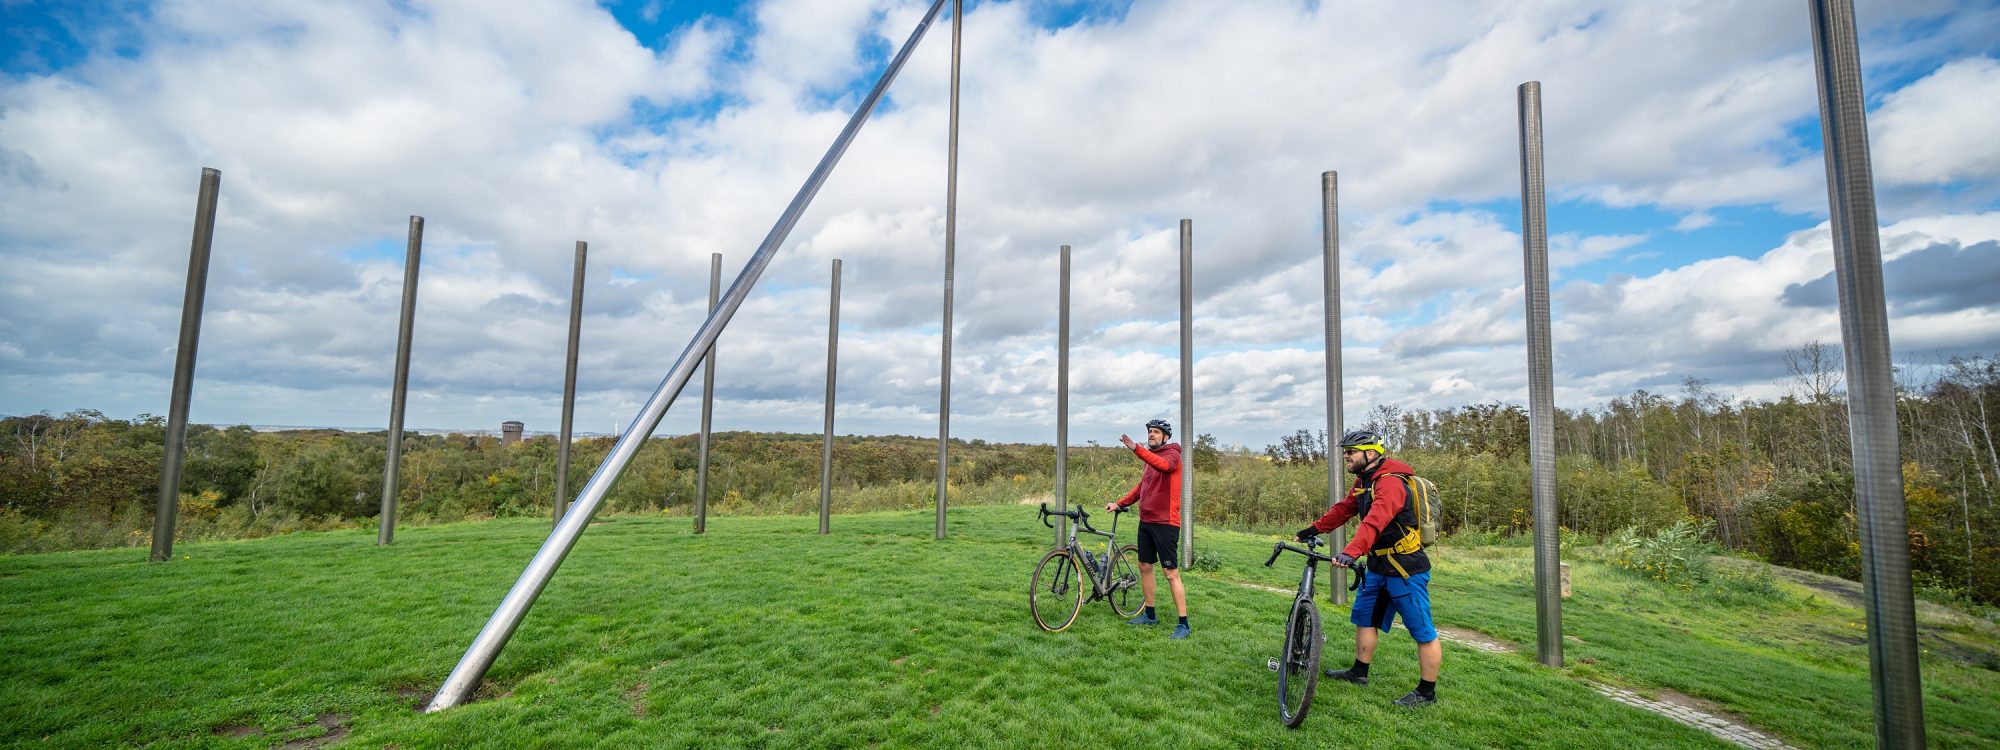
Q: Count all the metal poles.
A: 12